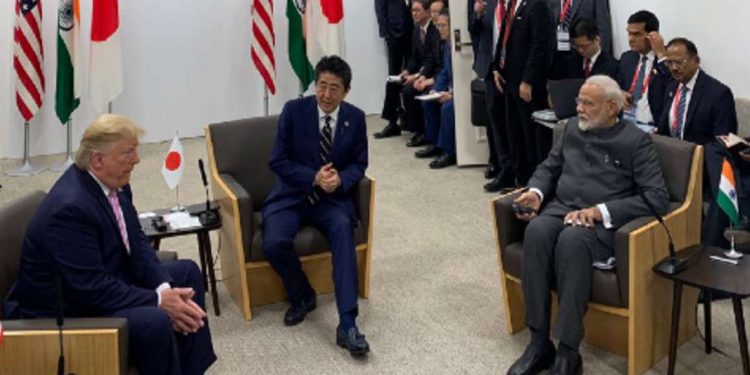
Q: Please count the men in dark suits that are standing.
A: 4